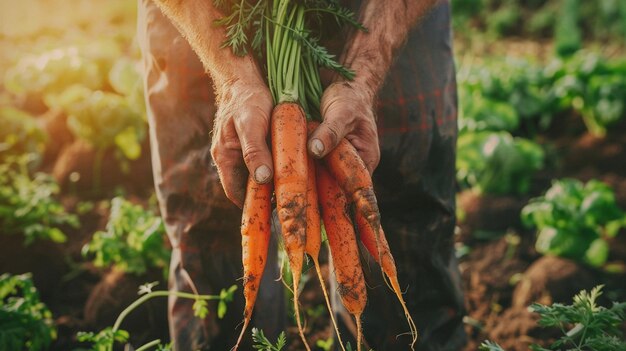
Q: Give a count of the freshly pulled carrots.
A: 6